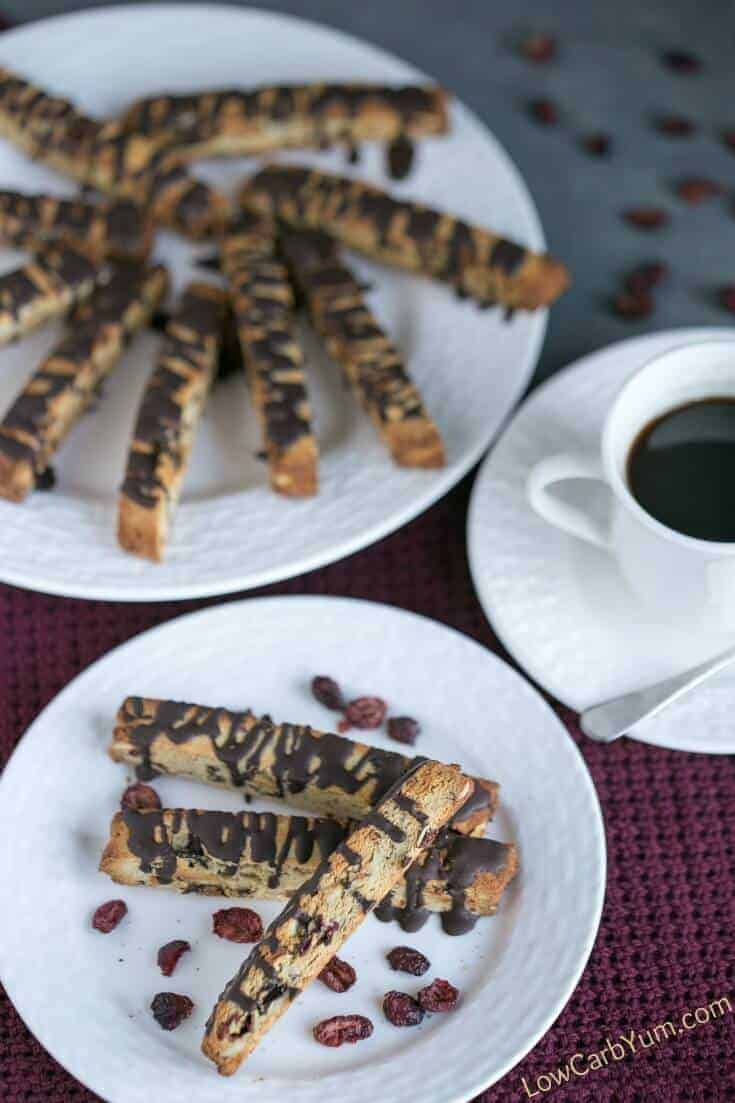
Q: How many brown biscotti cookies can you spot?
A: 12